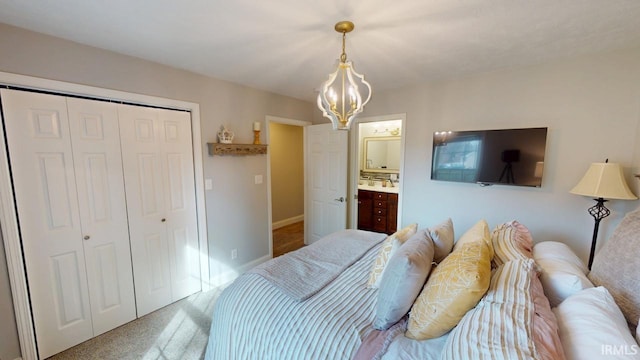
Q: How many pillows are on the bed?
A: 9